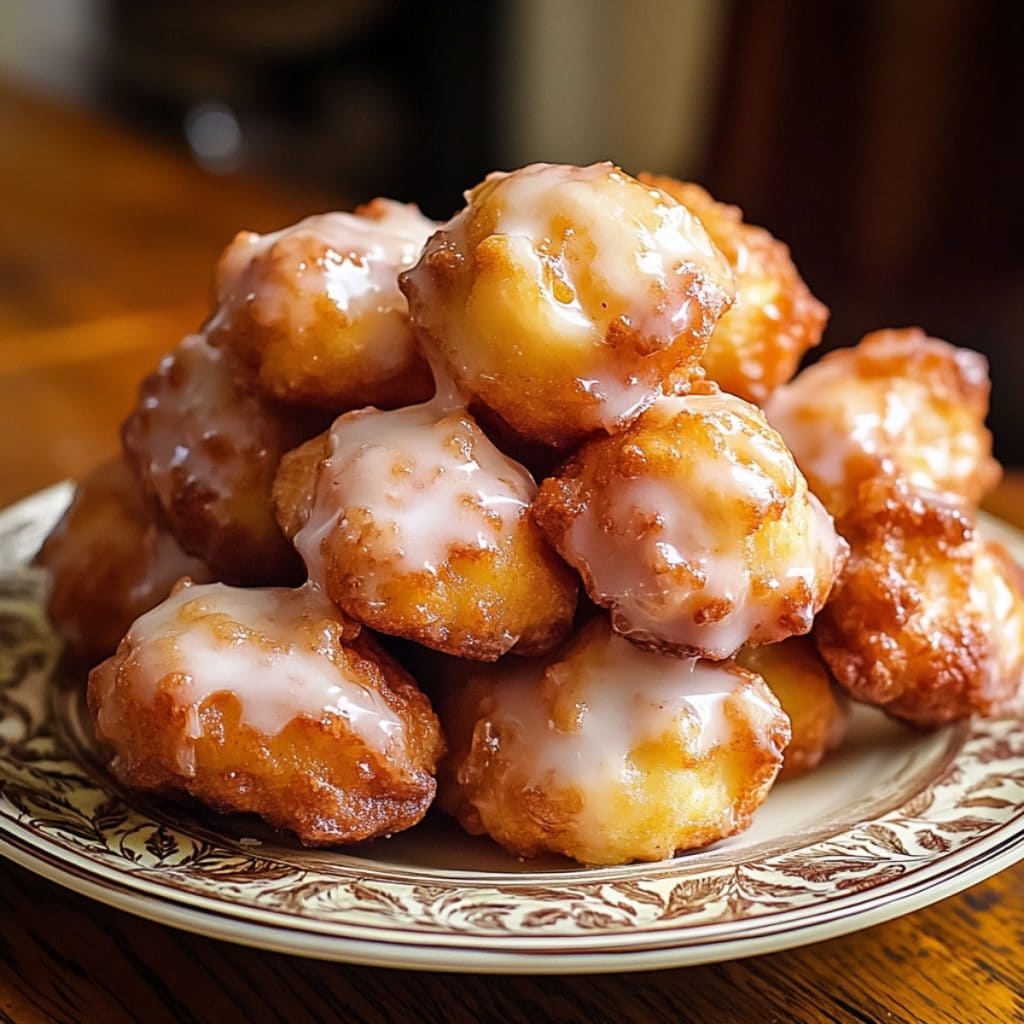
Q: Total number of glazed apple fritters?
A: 12